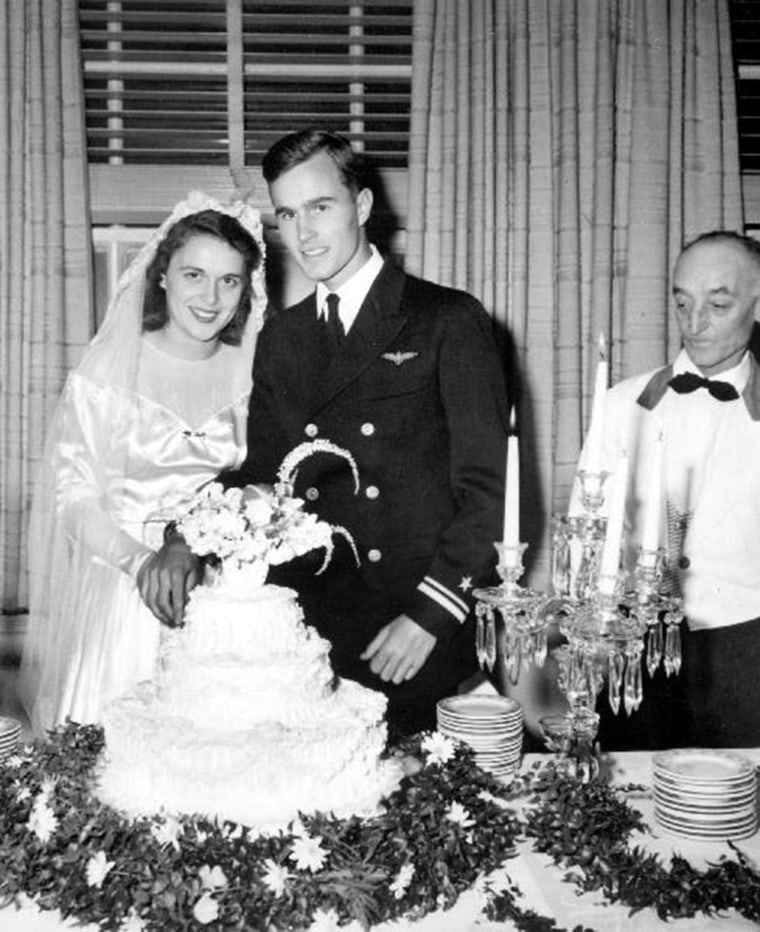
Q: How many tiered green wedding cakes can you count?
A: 0